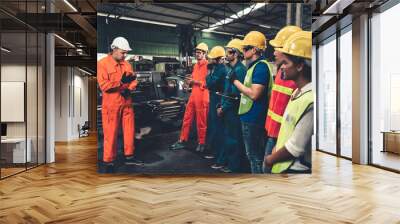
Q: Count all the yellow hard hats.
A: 6